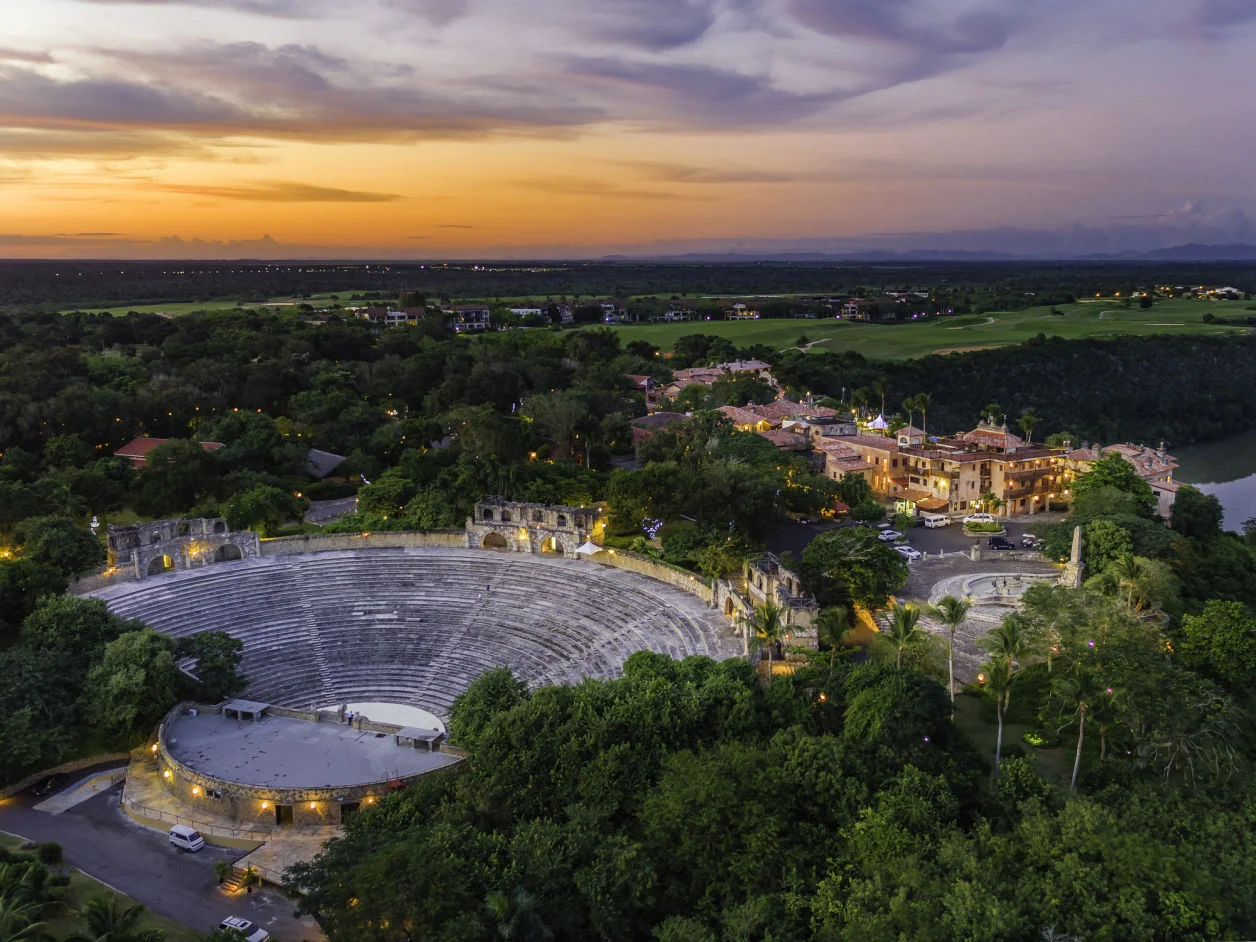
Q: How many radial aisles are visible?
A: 3